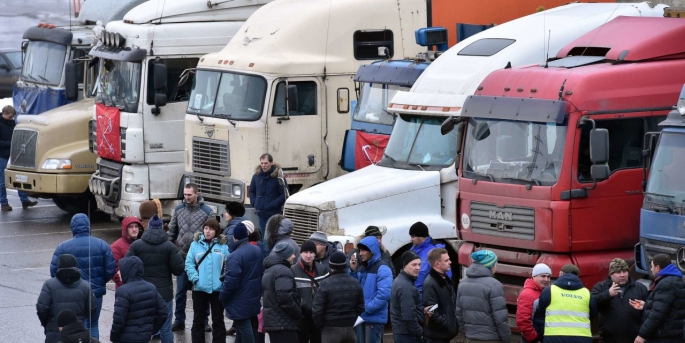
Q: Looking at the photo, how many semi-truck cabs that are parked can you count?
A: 8